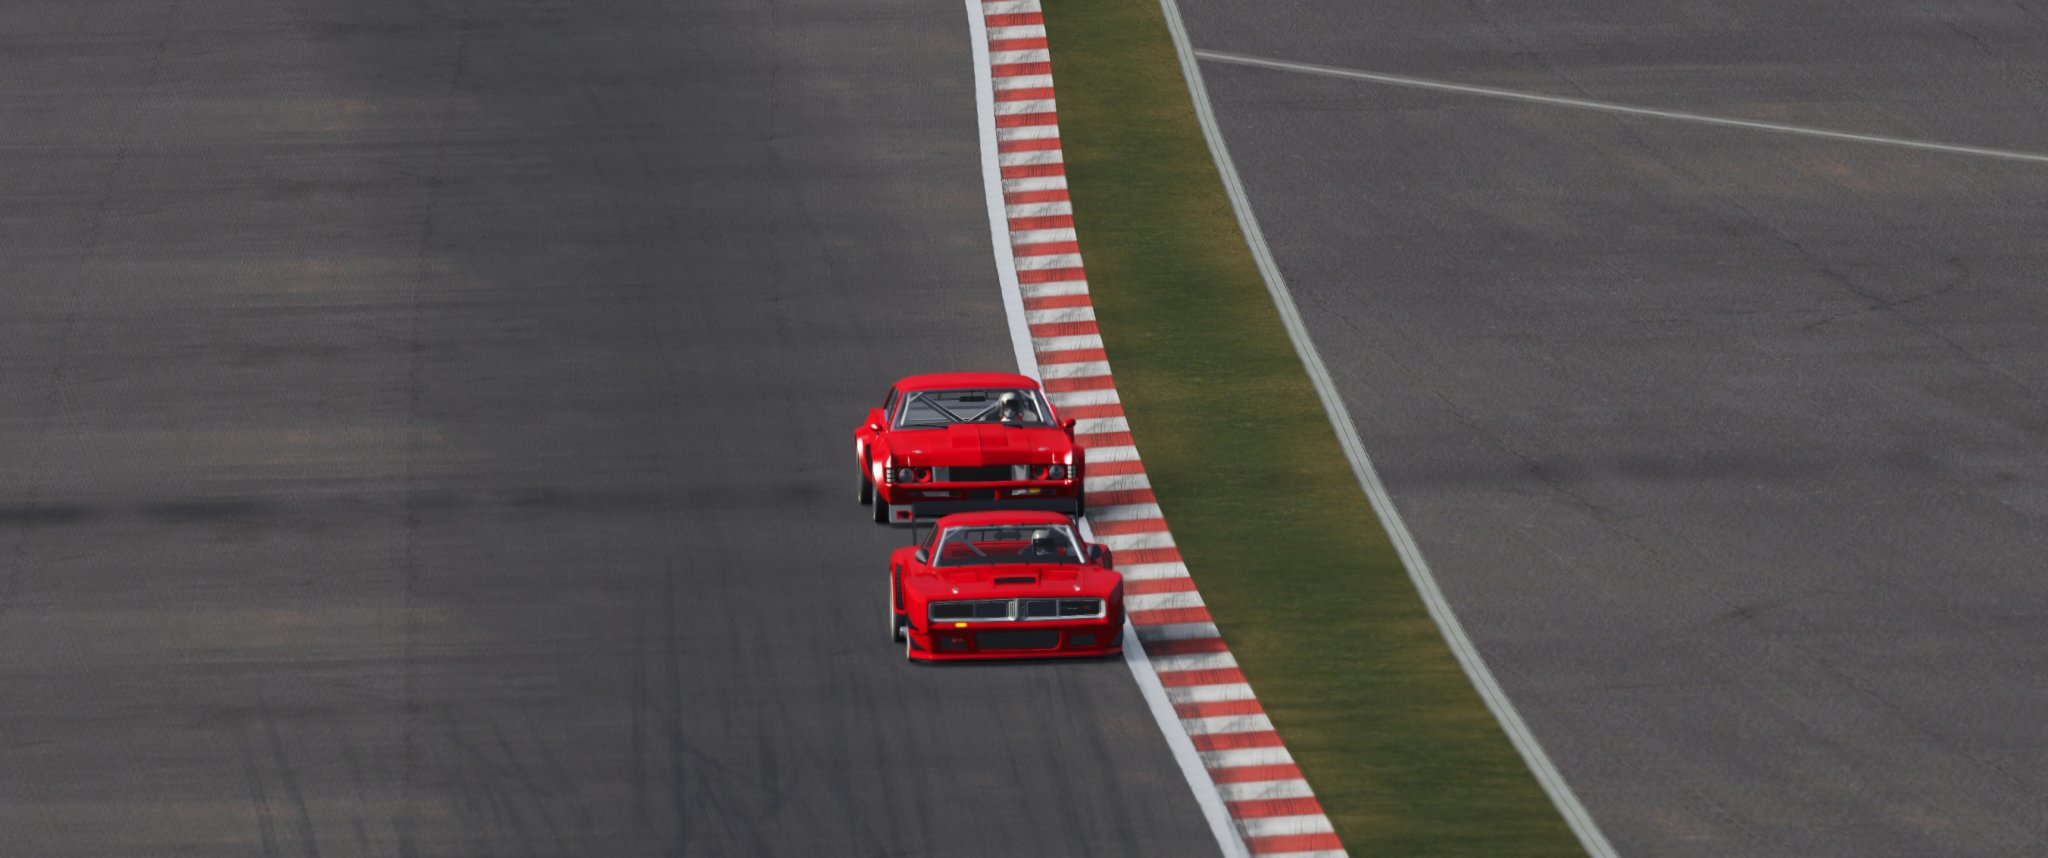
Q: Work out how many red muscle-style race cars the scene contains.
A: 2